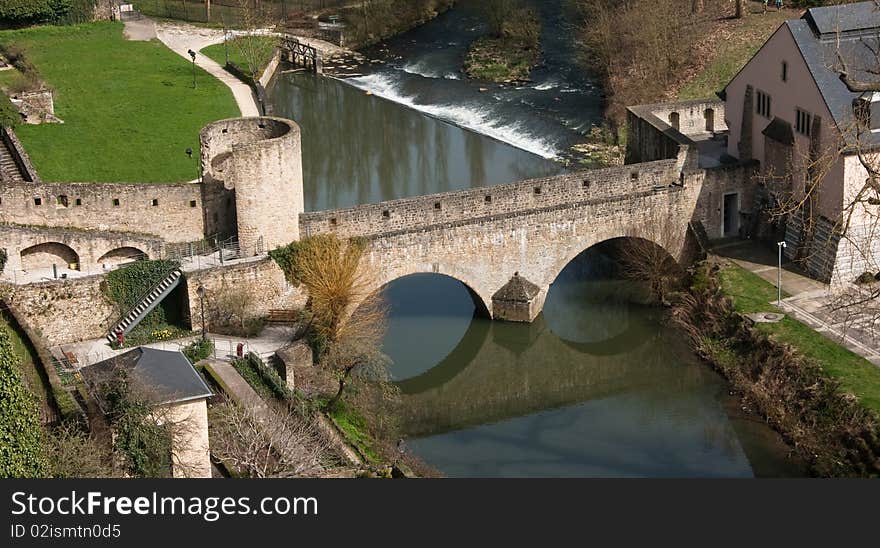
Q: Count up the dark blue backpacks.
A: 0